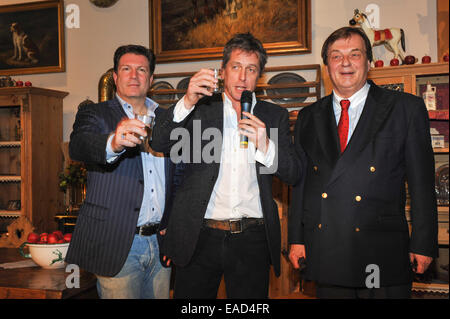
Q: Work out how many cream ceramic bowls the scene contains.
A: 1